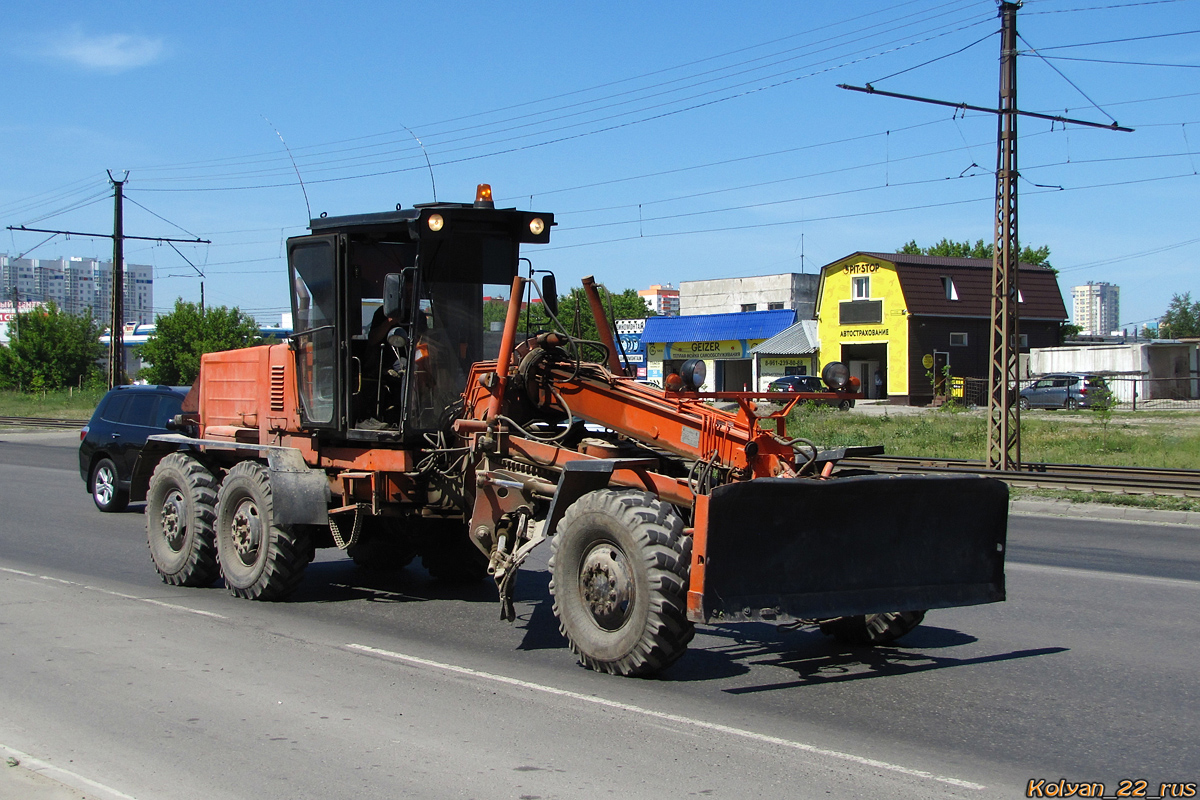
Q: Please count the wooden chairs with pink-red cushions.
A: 0